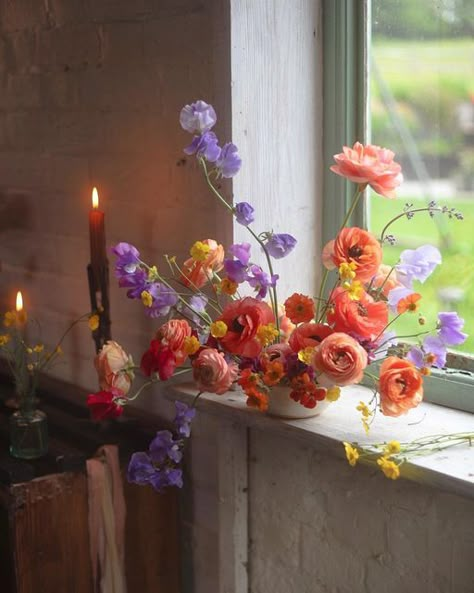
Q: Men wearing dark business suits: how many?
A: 0